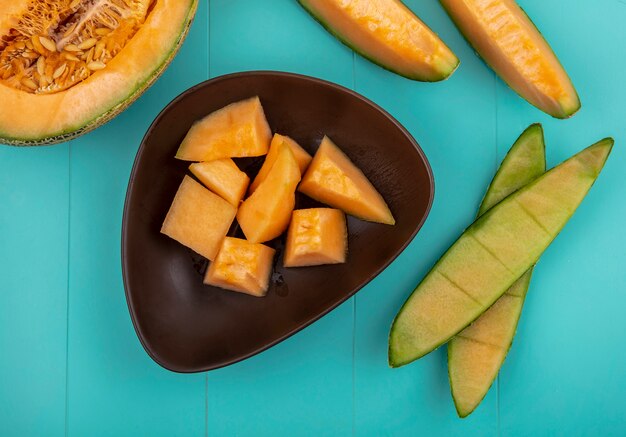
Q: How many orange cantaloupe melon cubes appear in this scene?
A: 8